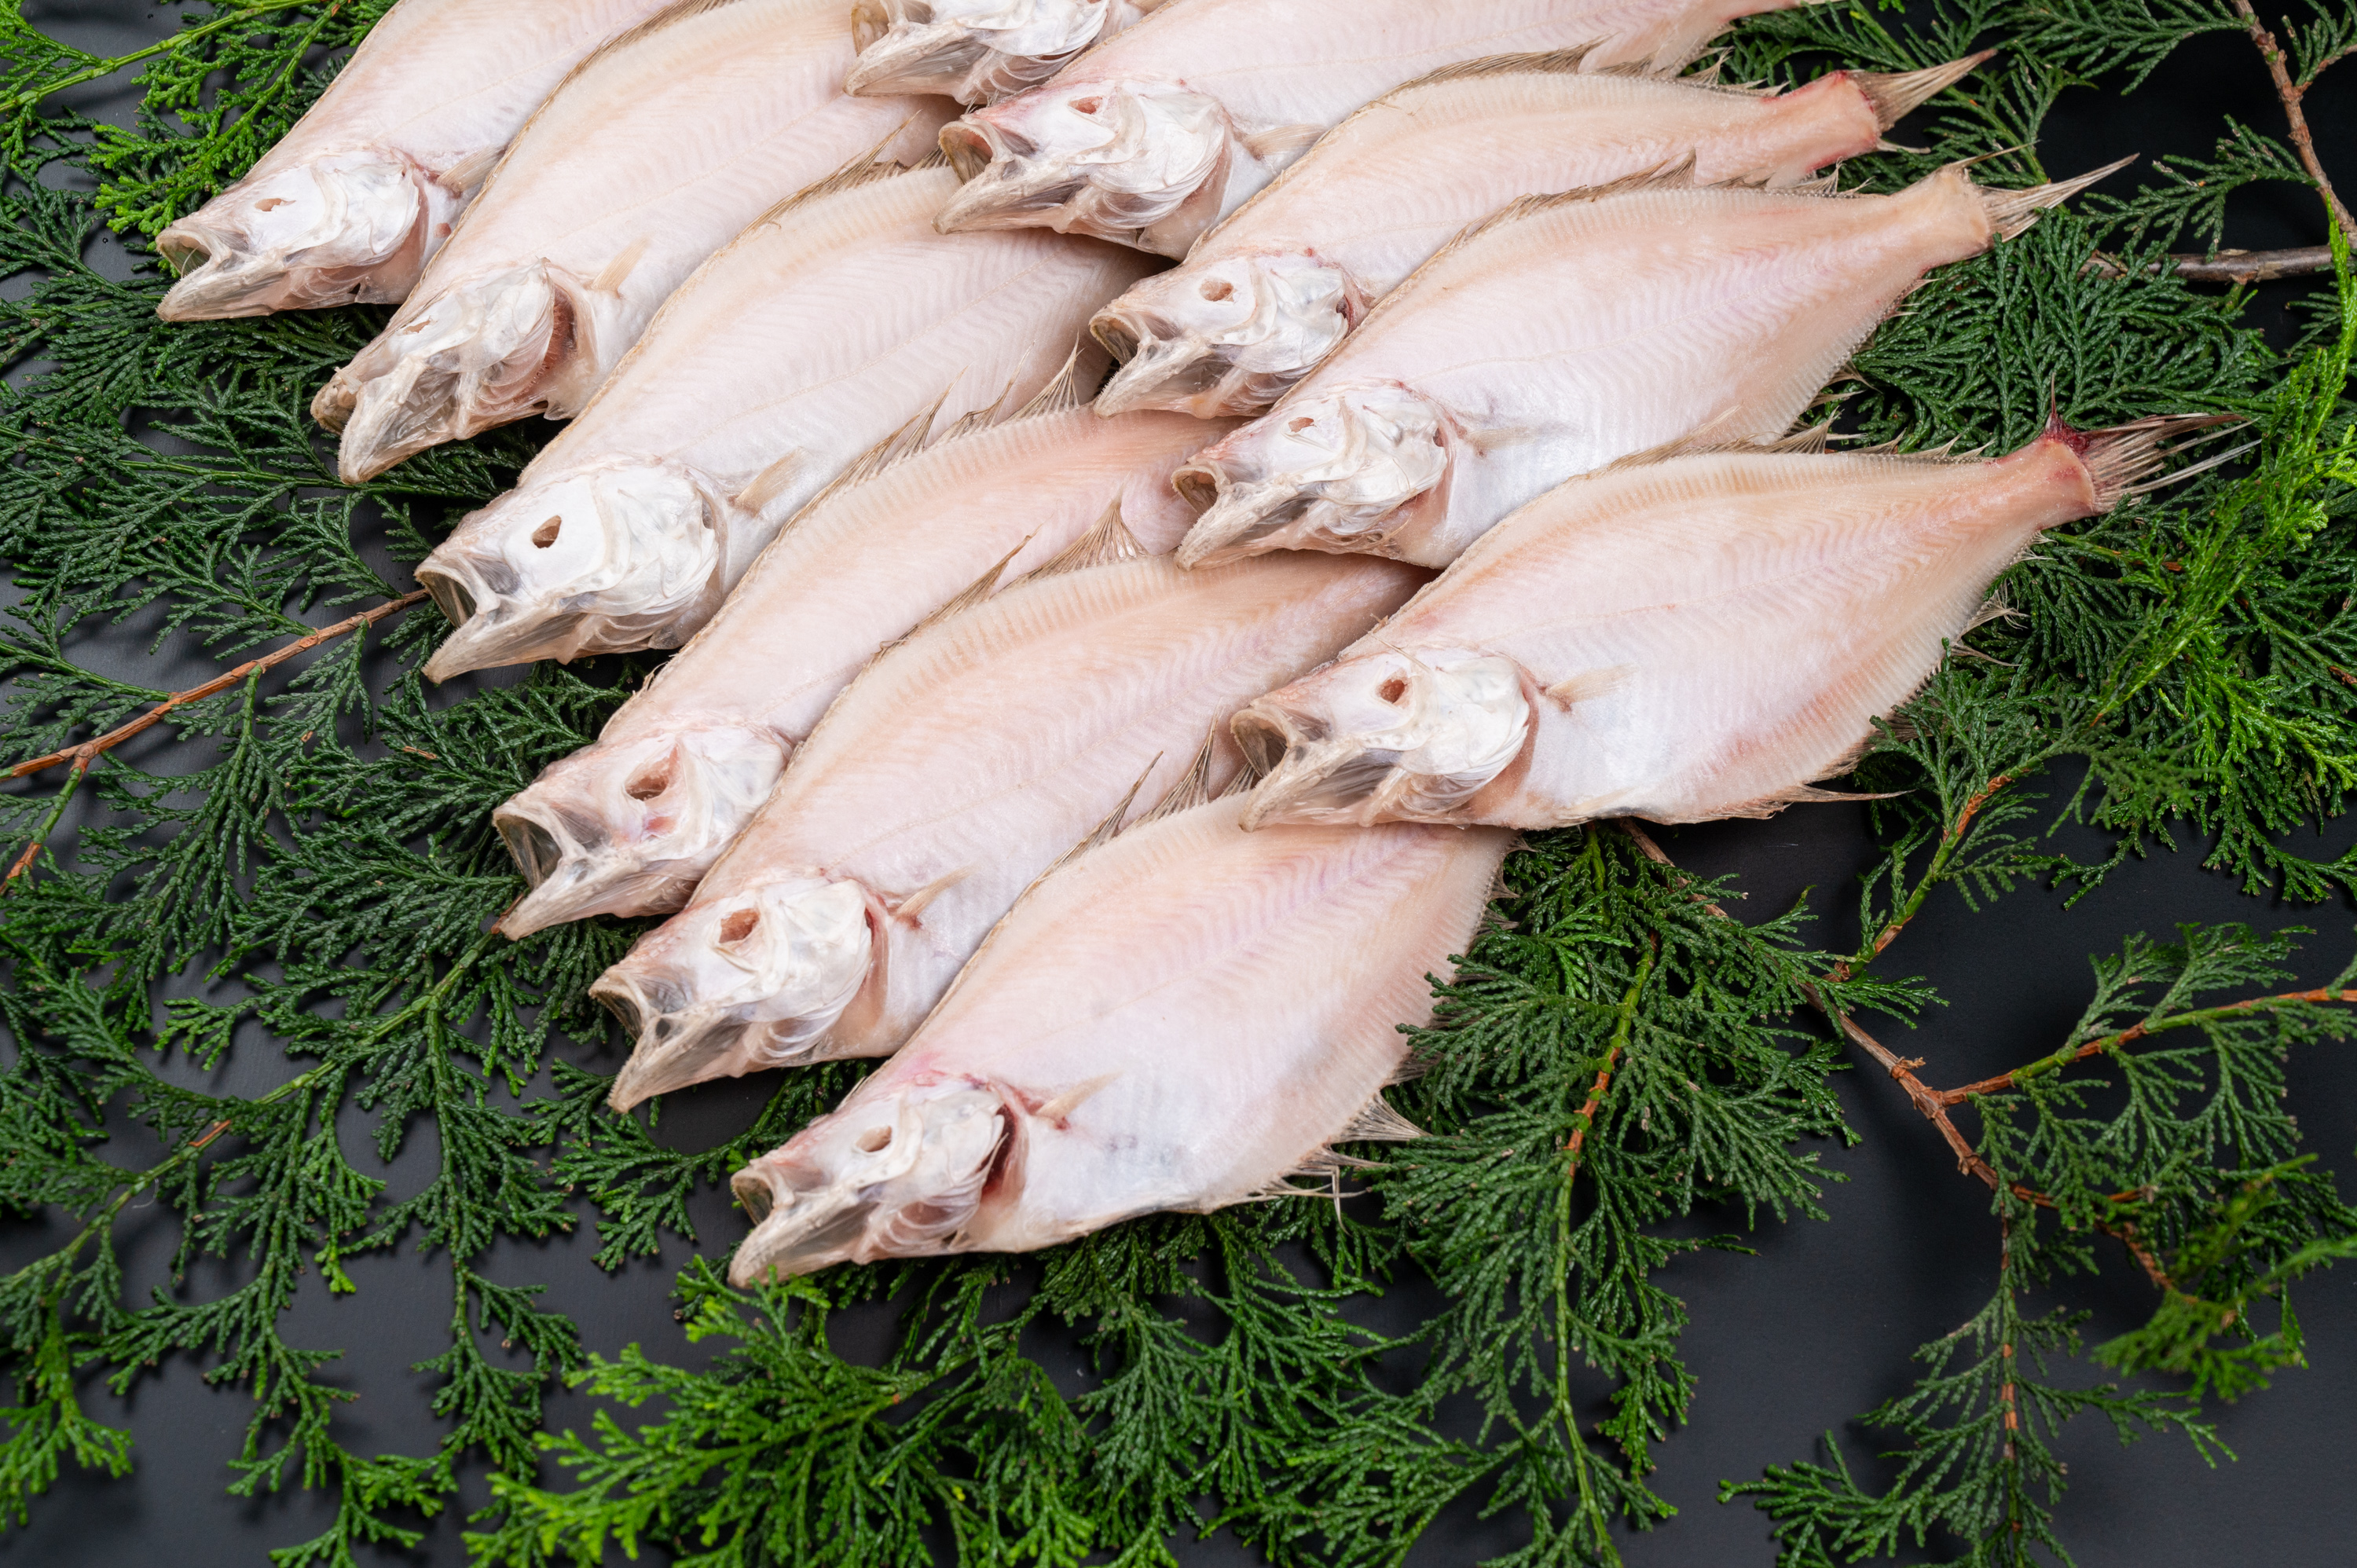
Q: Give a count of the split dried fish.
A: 11